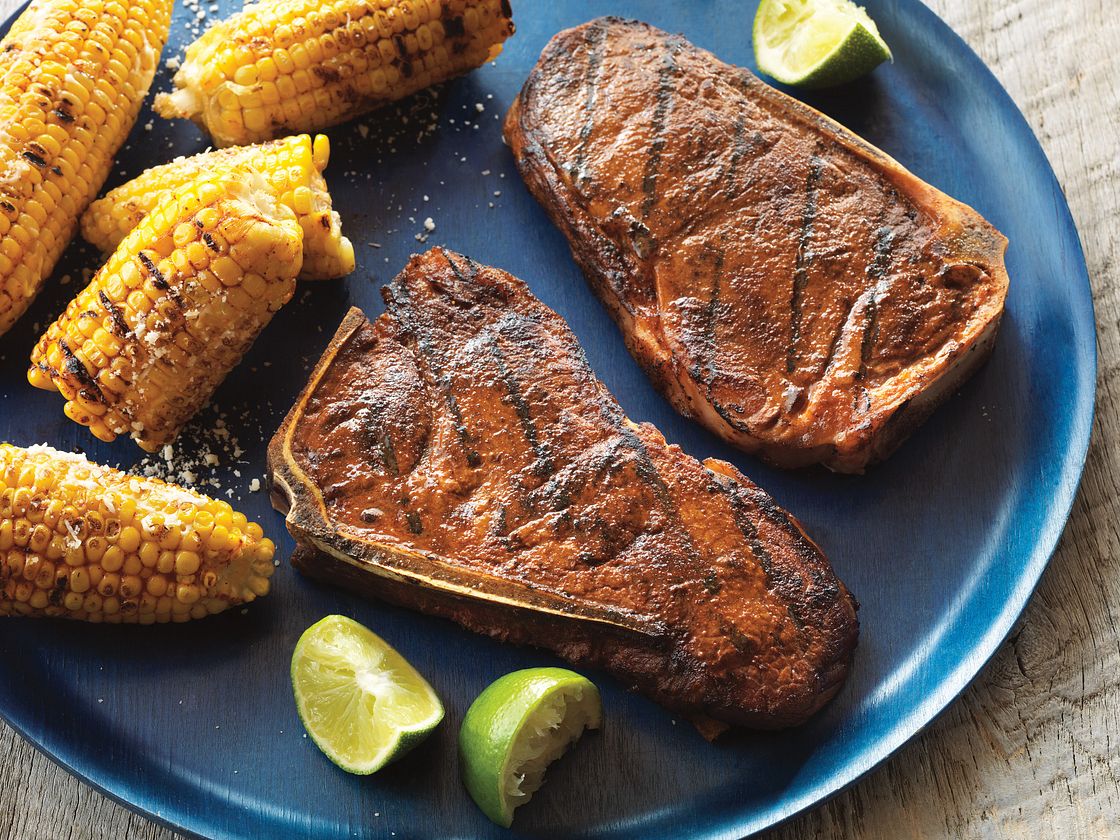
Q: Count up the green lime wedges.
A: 3